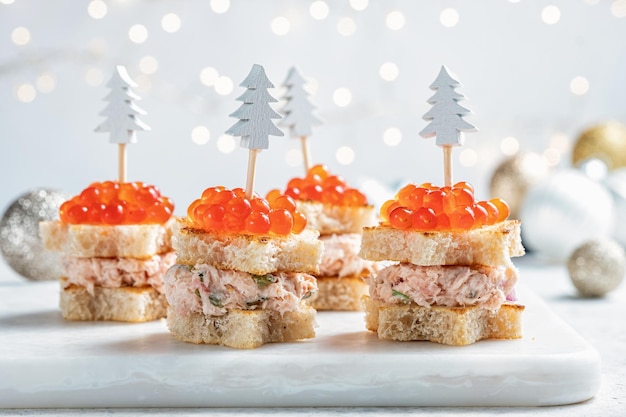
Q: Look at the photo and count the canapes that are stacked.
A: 4